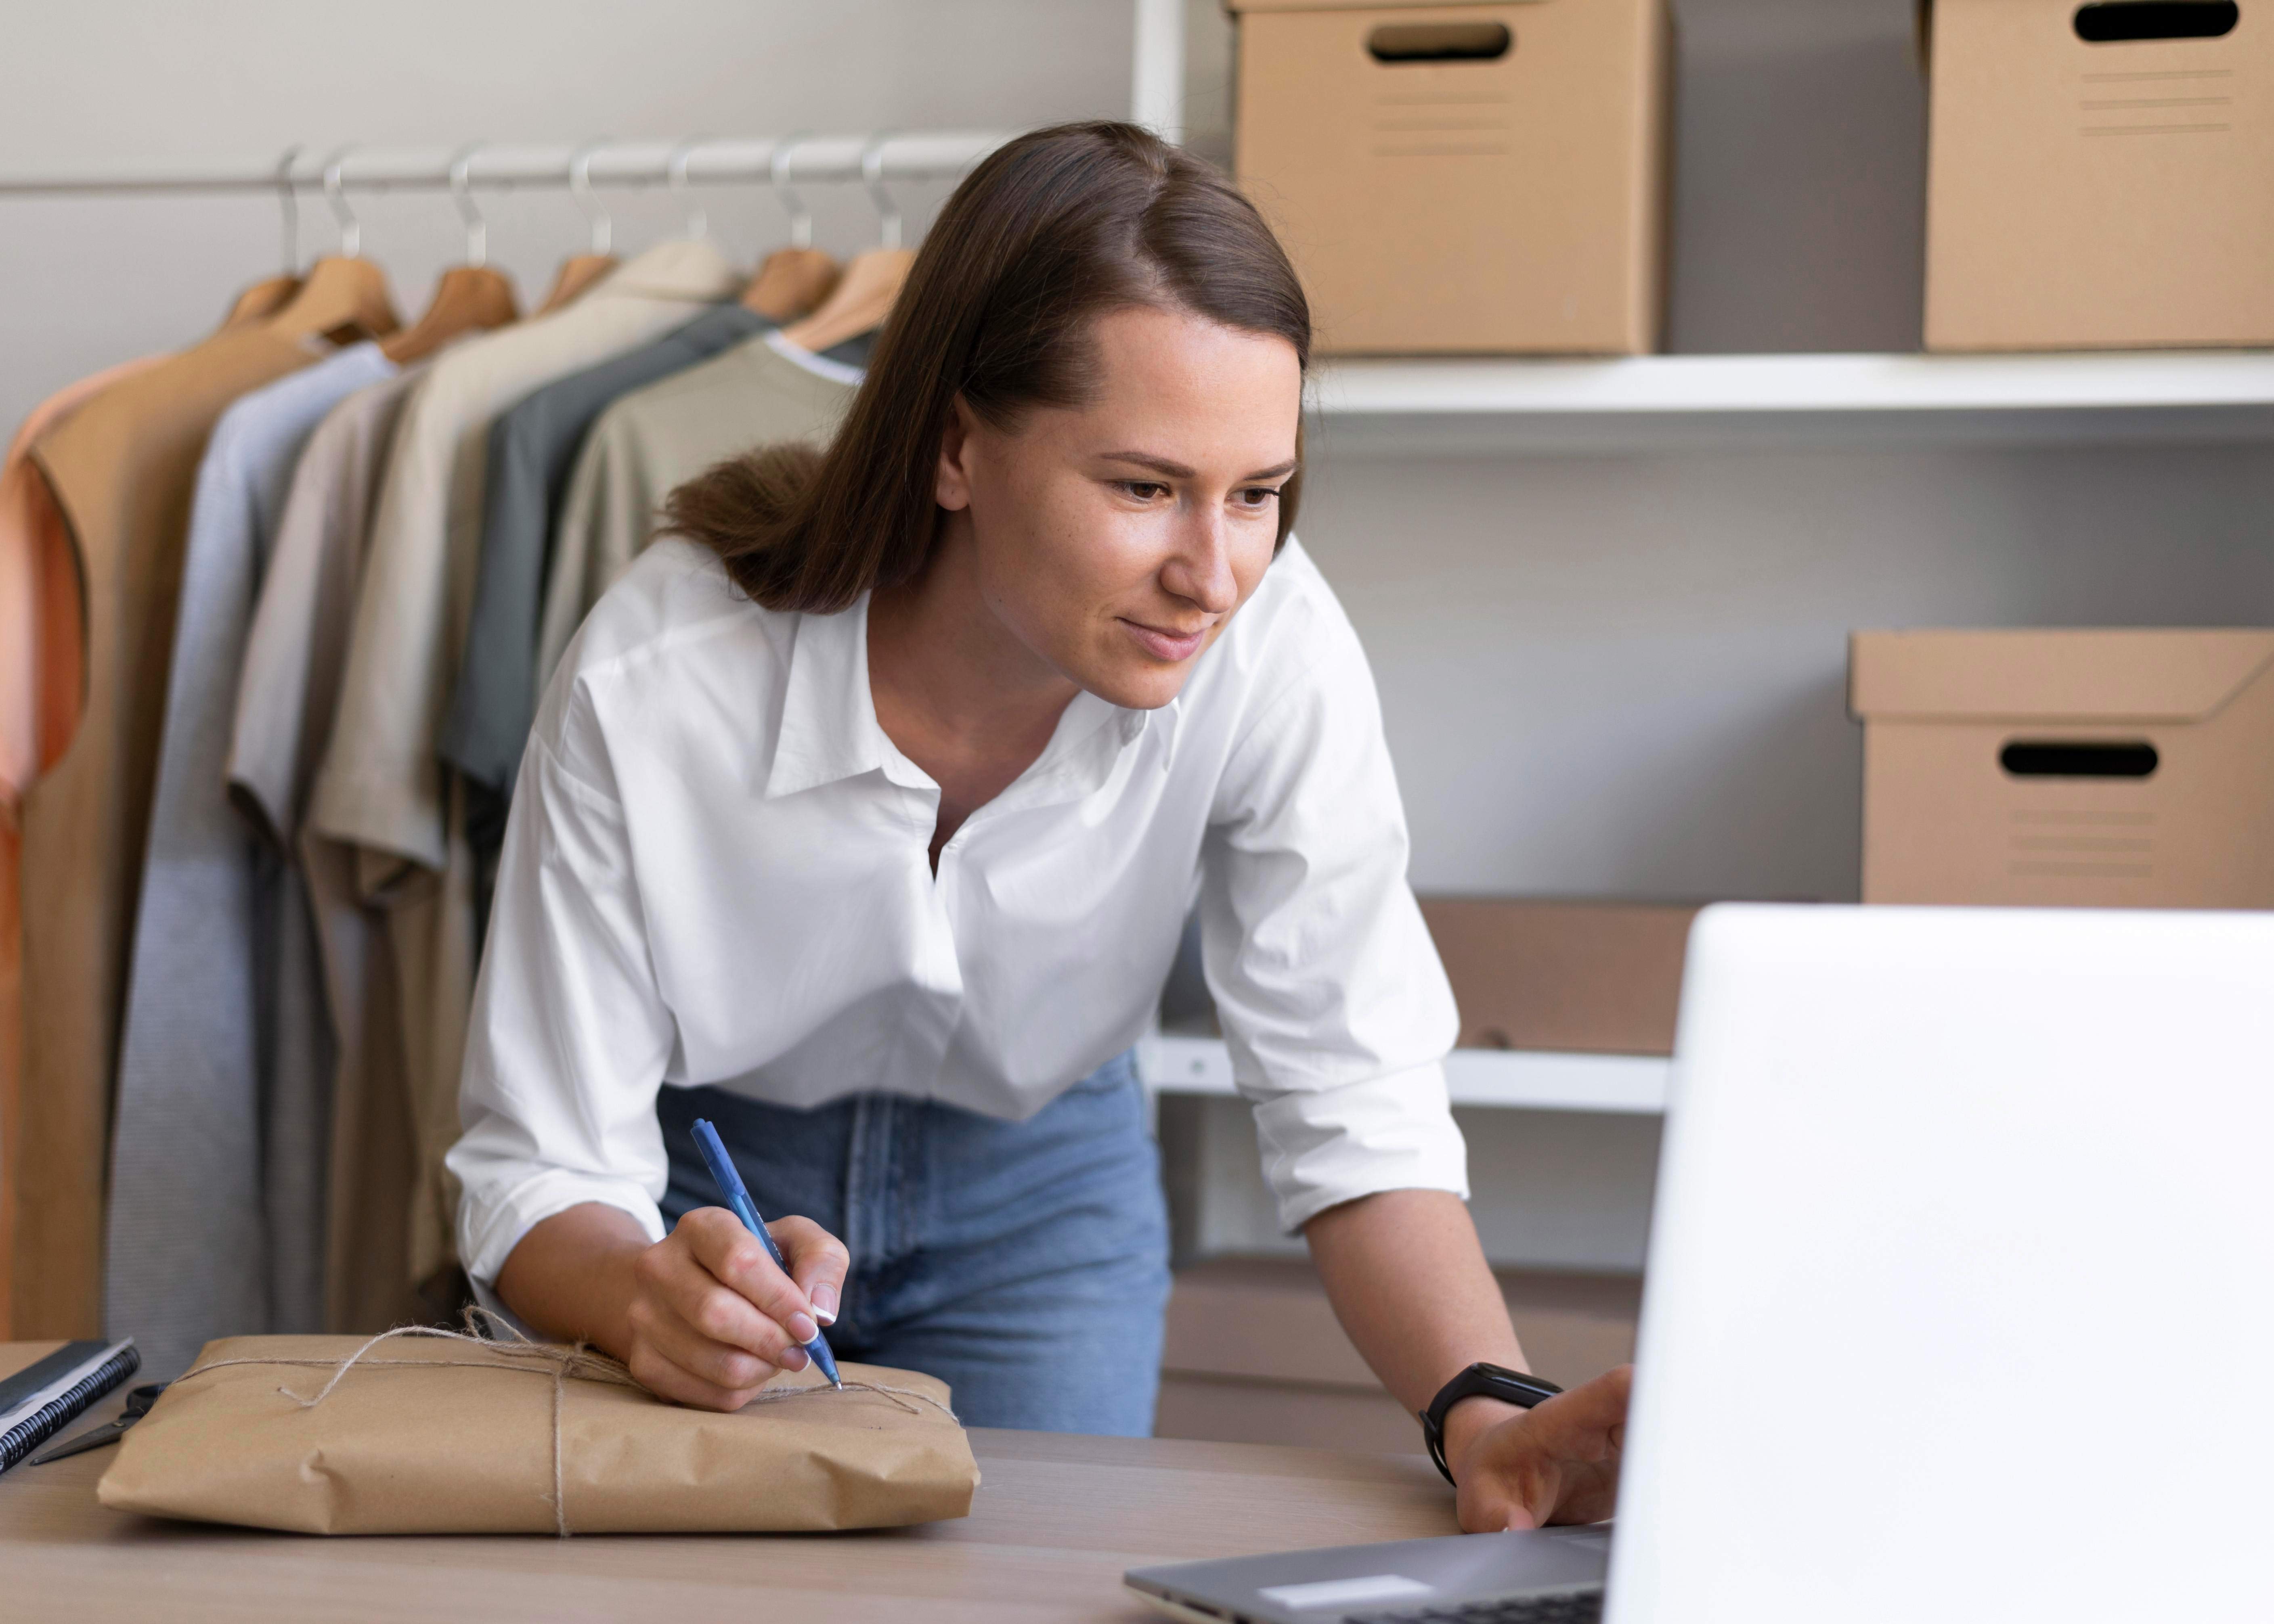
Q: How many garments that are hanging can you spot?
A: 7